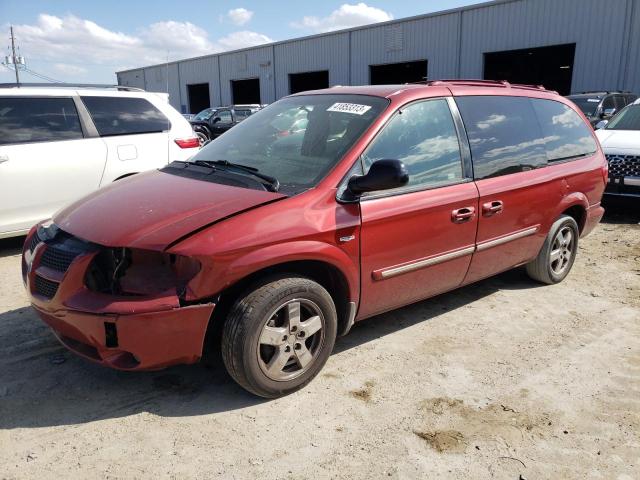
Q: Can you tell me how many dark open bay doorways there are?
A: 5